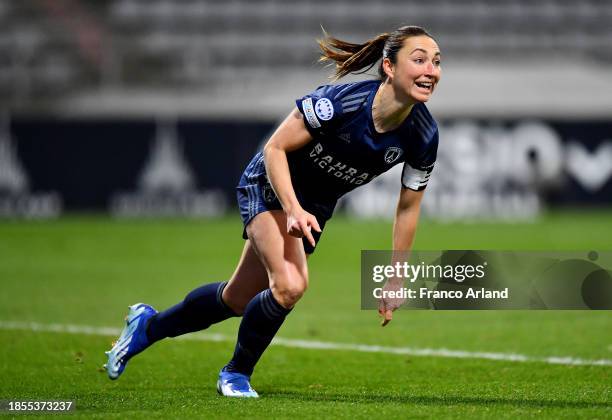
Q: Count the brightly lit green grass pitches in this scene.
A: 1